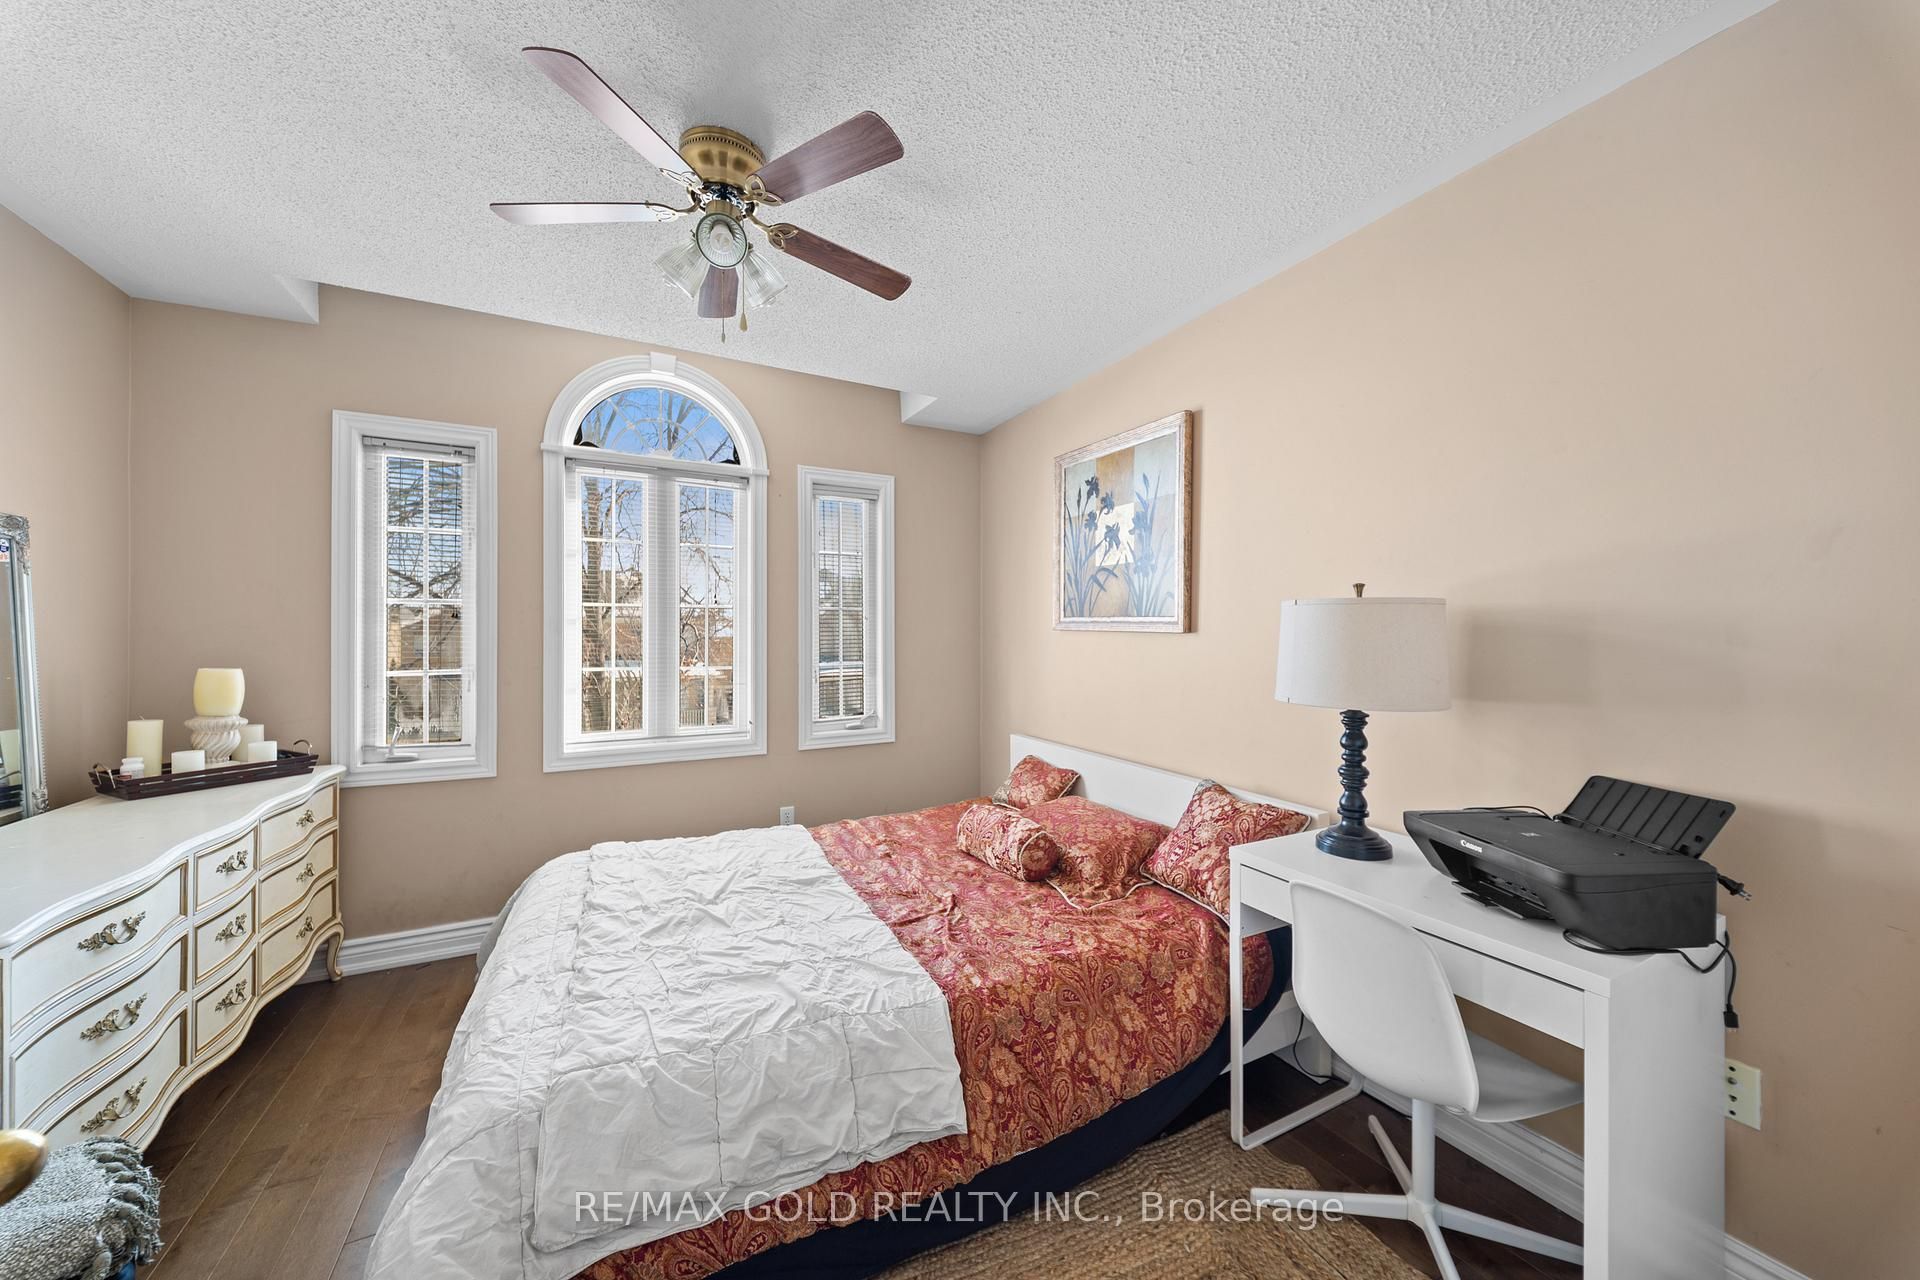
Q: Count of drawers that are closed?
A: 10